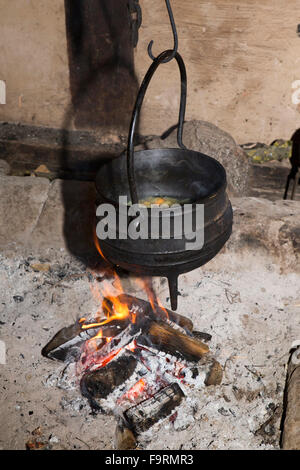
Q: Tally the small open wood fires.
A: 1